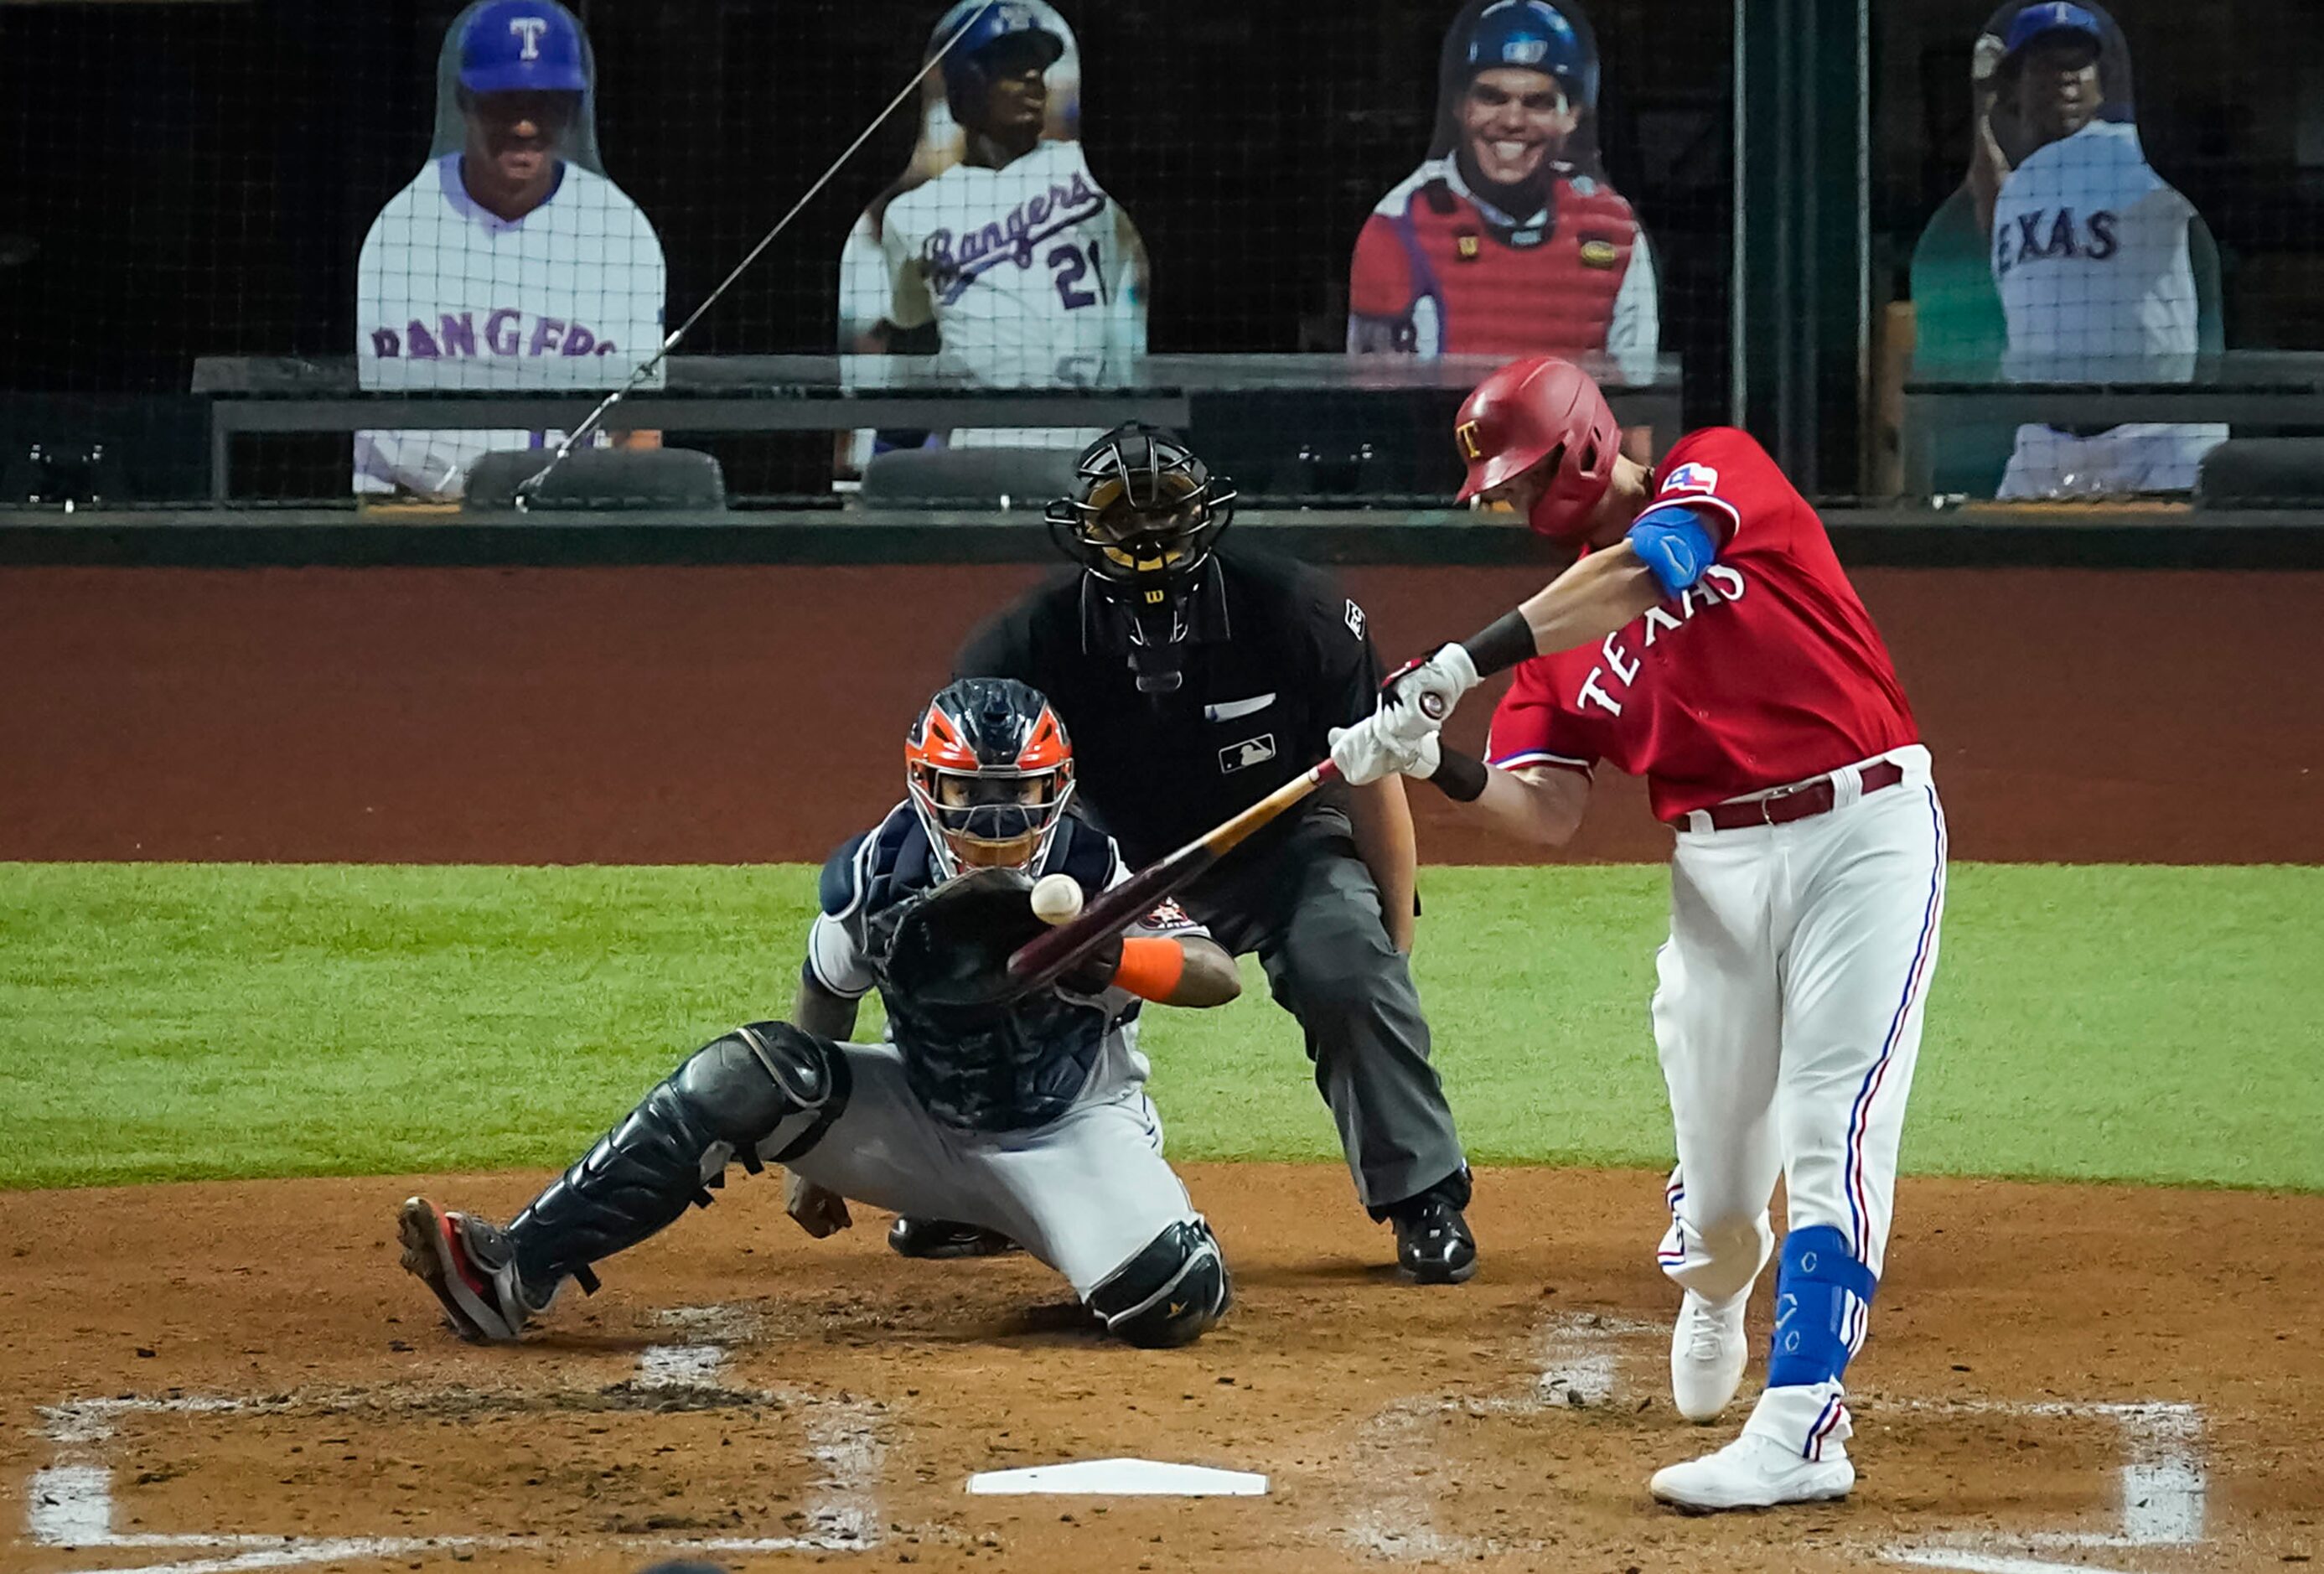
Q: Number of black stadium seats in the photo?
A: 3